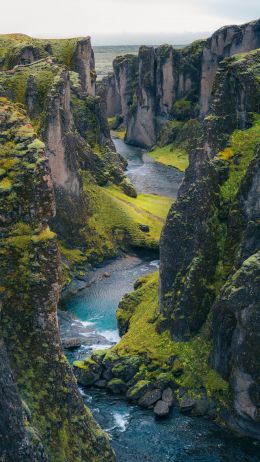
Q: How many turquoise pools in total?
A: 1